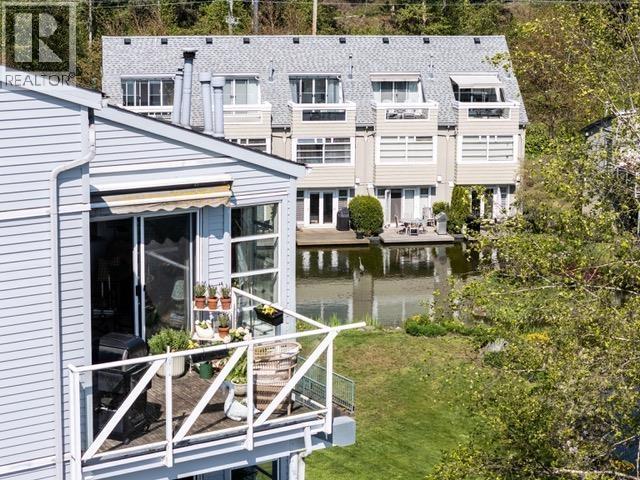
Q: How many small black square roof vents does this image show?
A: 9